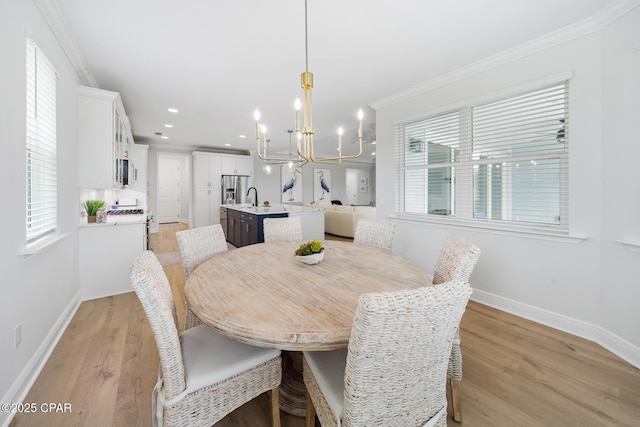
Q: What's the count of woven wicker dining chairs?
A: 6